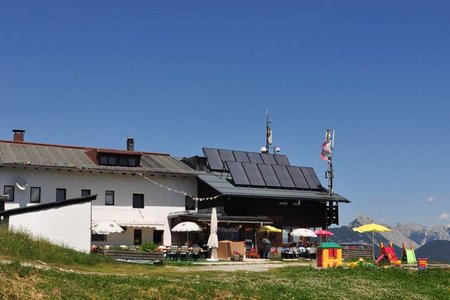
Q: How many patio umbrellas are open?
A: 6